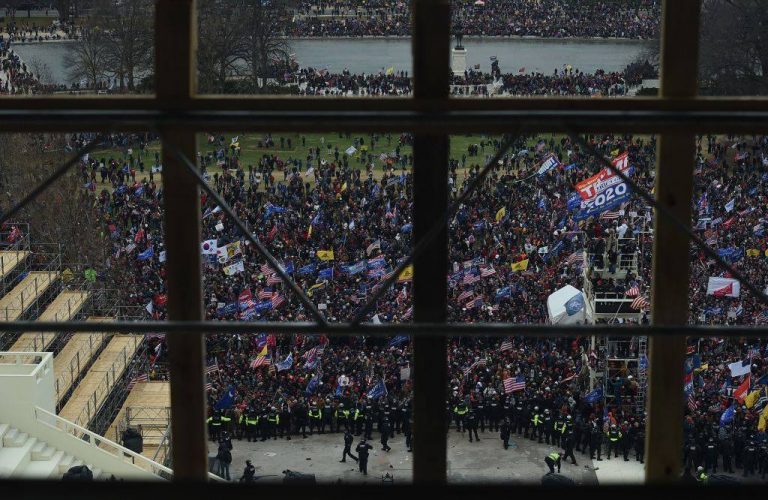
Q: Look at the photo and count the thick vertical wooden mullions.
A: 3